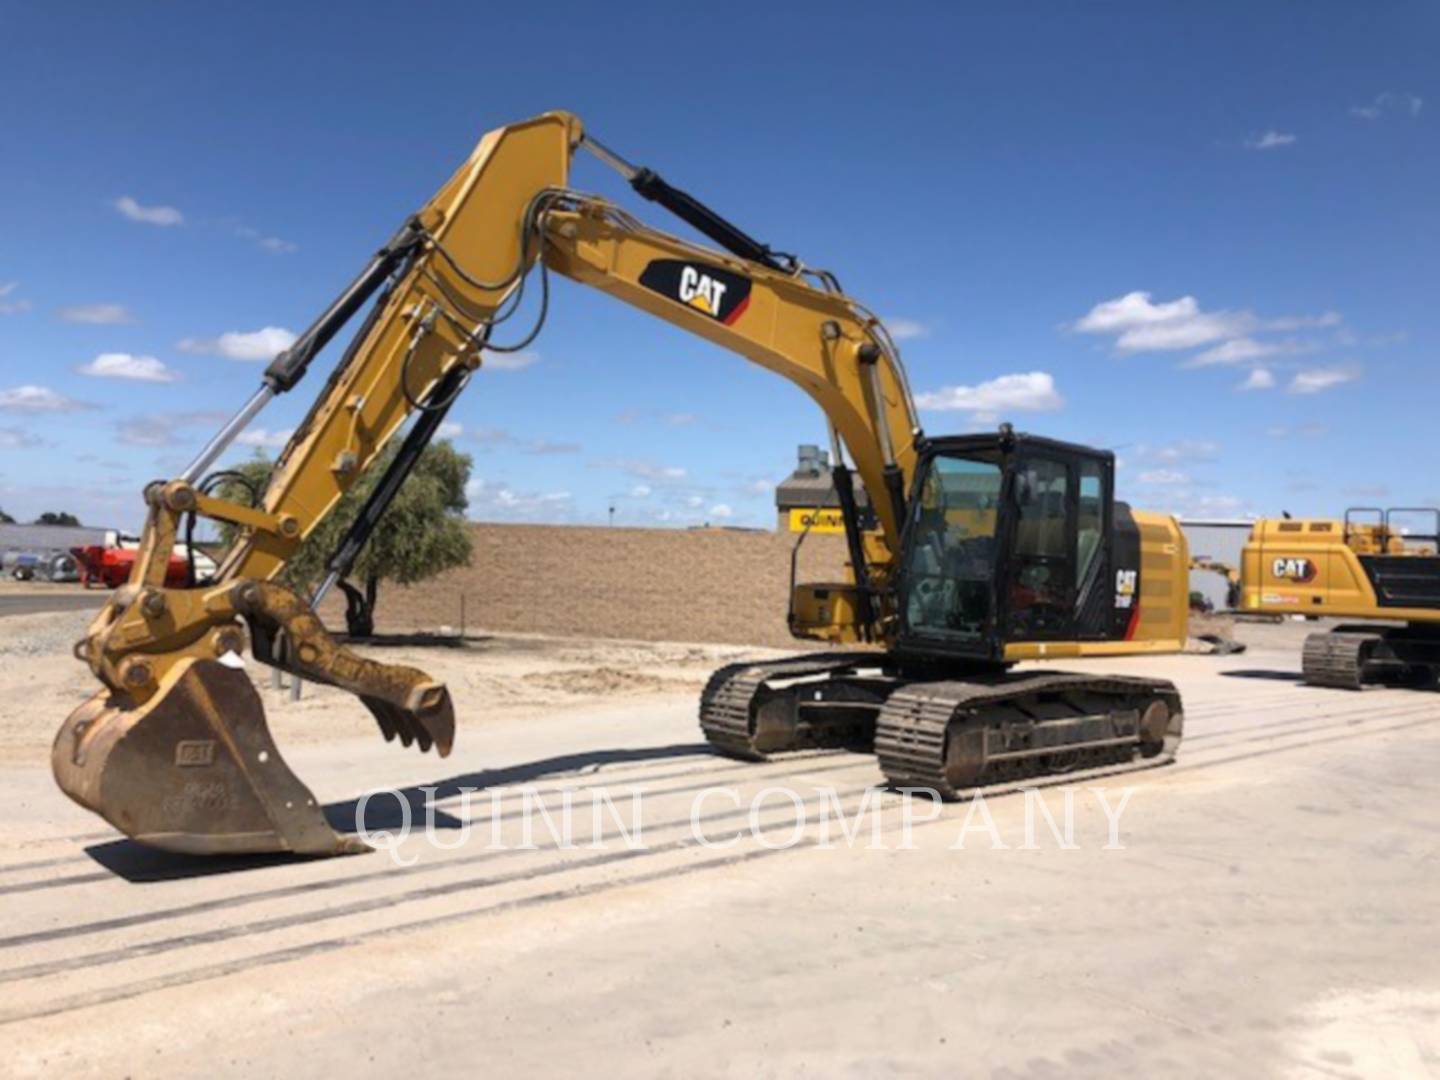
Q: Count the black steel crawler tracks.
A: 3